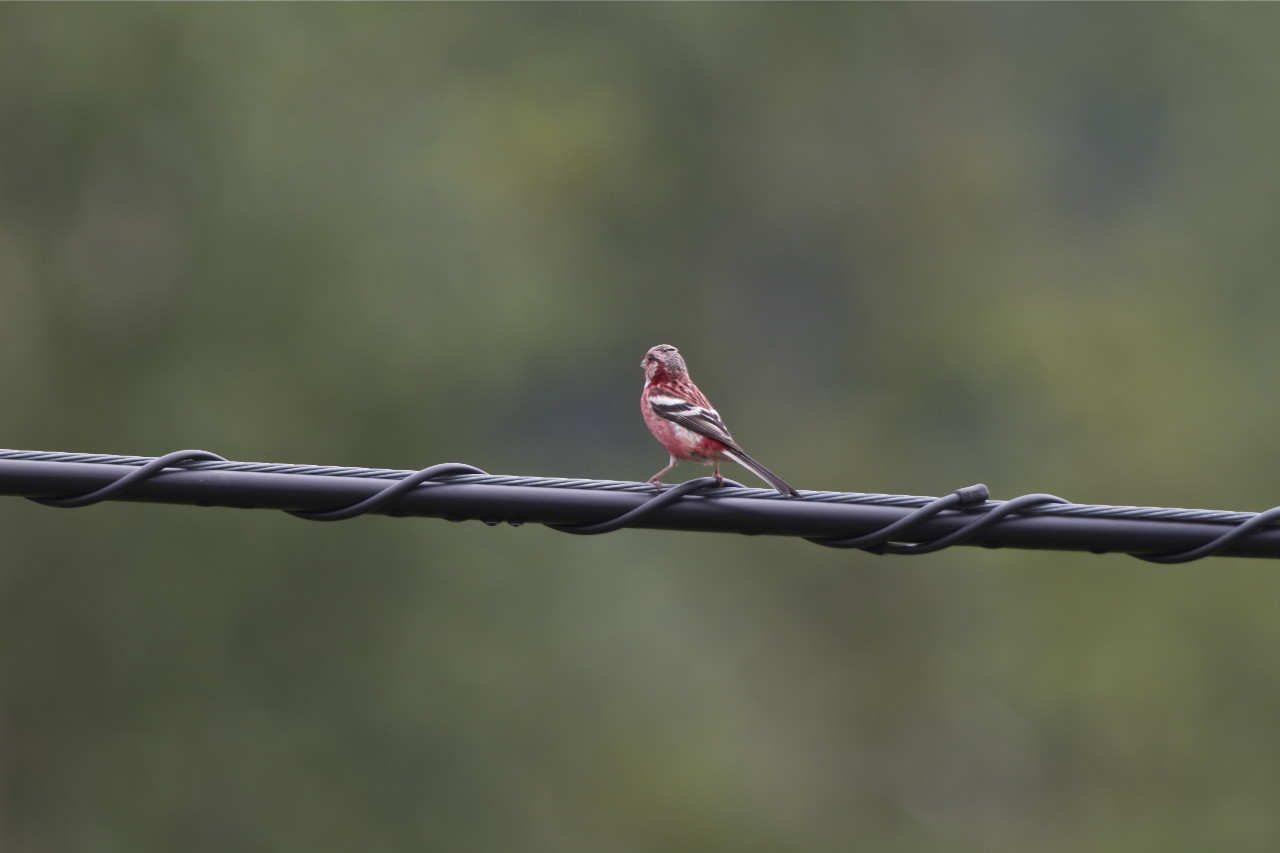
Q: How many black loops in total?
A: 6